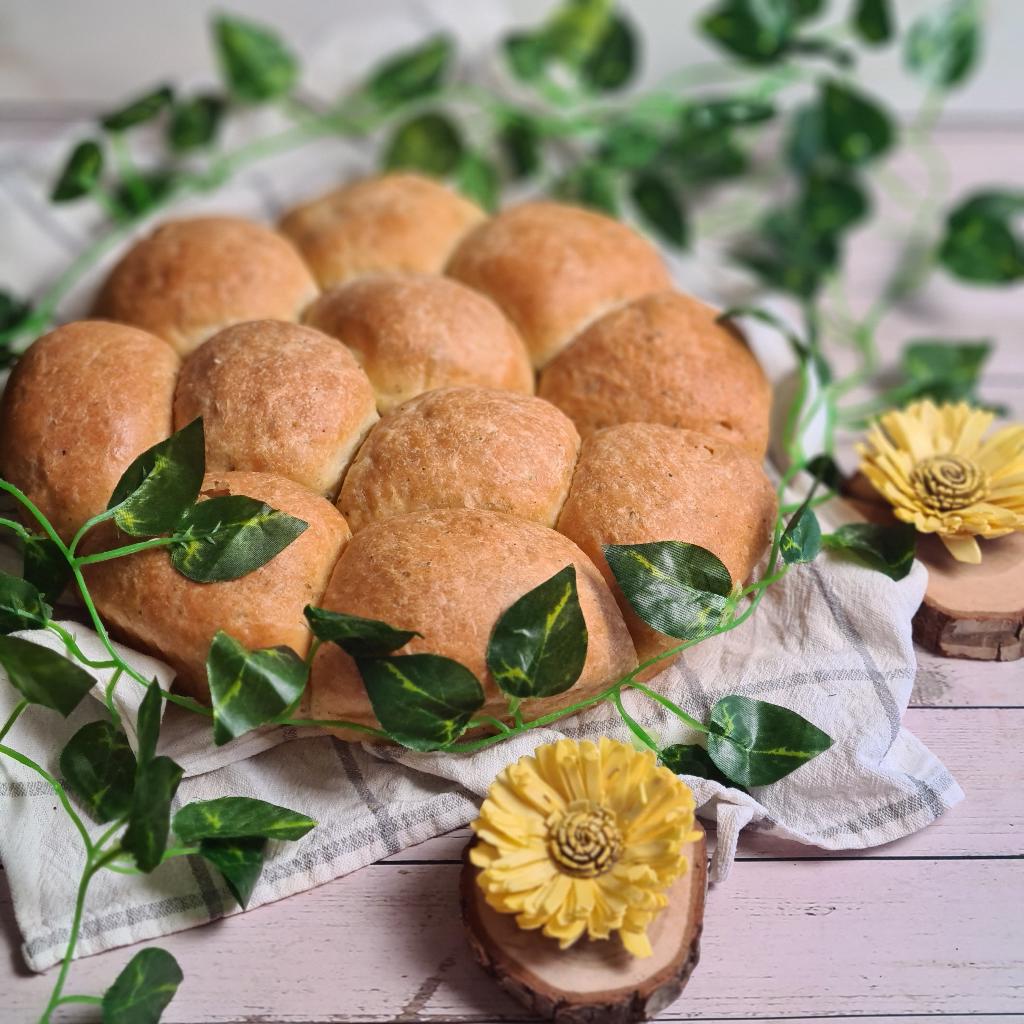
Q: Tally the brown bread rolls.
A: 11